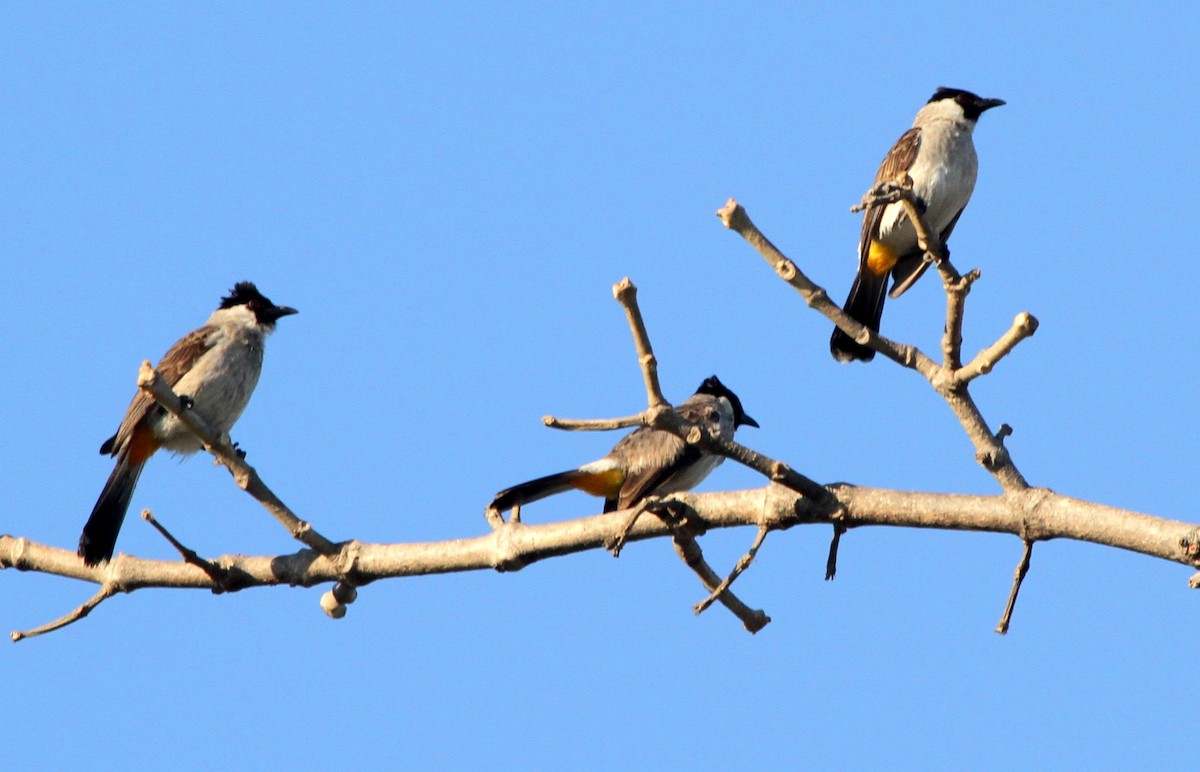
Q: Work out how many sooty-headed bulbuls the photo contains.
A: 3